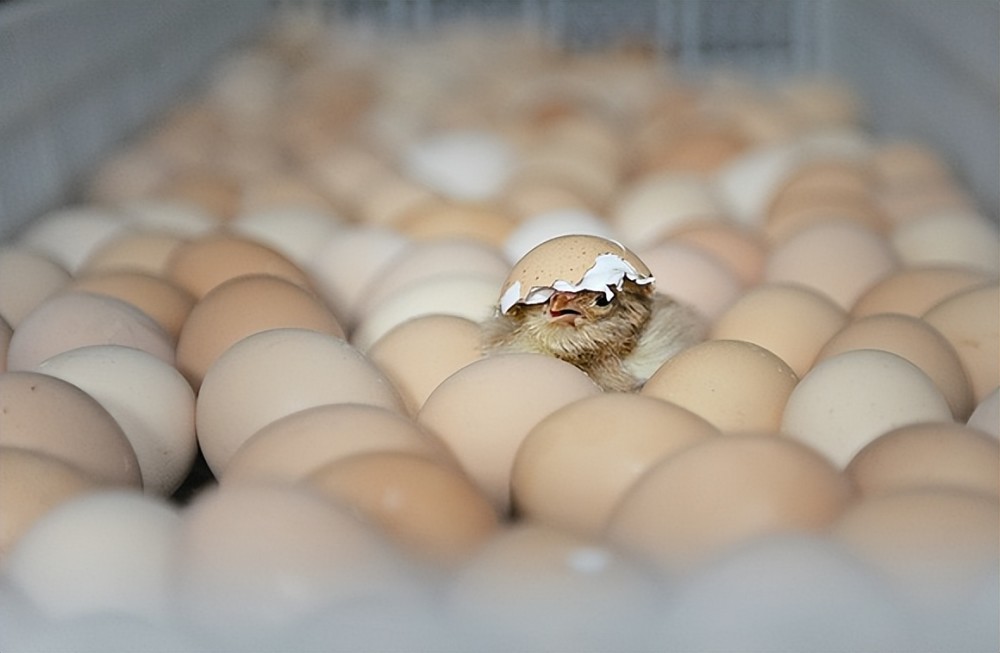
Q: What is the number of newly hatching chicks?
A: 1